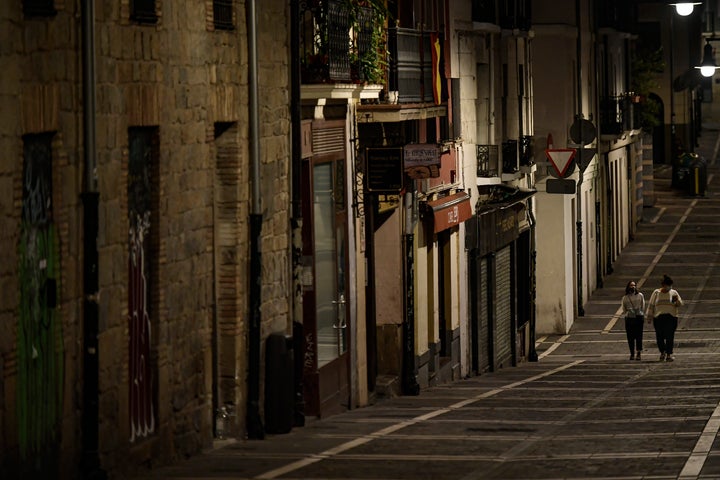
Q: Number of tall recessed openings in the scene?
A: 3